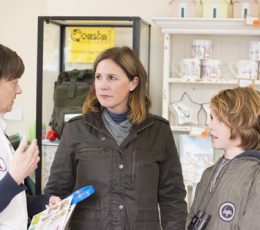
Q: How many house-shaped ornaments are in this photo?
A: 3